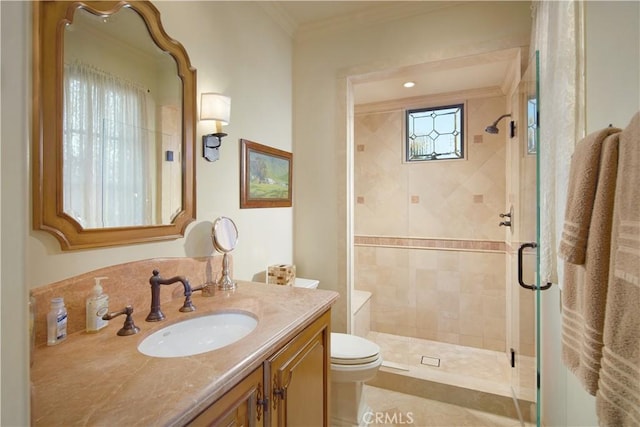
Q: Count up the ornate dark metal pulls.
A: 2